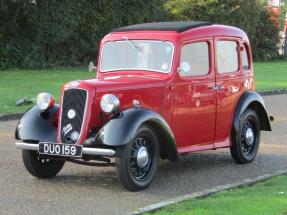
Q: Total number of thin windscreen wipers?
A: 1